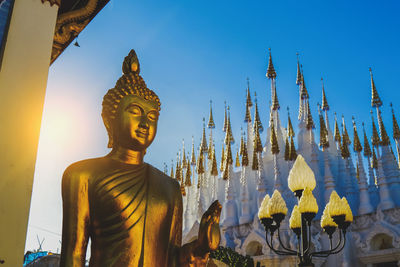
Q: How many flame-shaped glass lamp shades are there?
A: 8